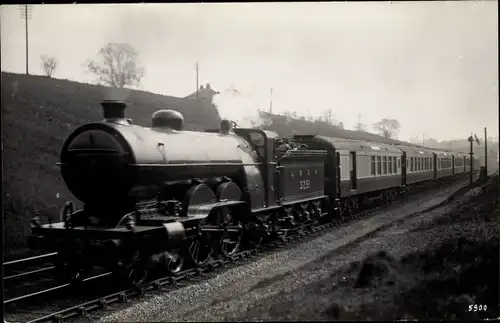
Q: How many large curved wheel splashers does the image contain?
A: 2